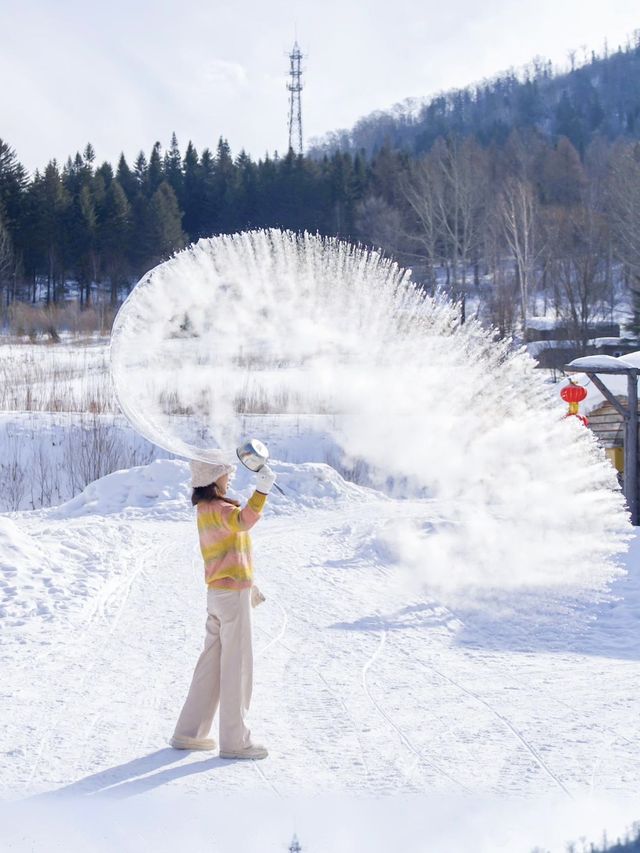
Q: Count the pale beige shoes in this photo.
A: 2